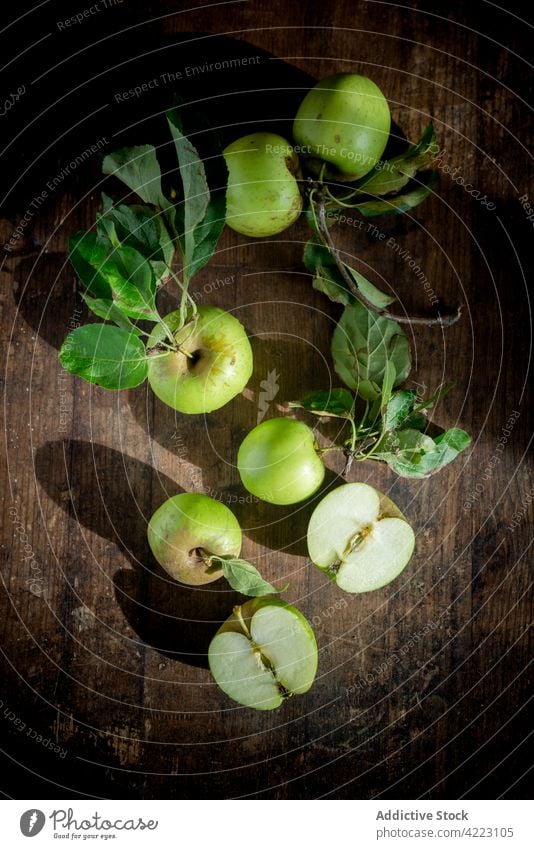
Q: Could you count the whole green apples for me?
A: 5